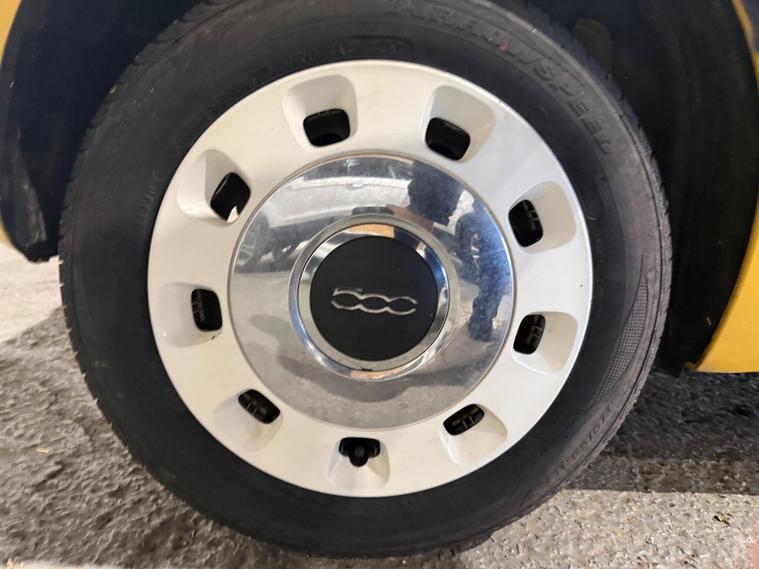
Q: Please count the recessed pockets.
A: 9